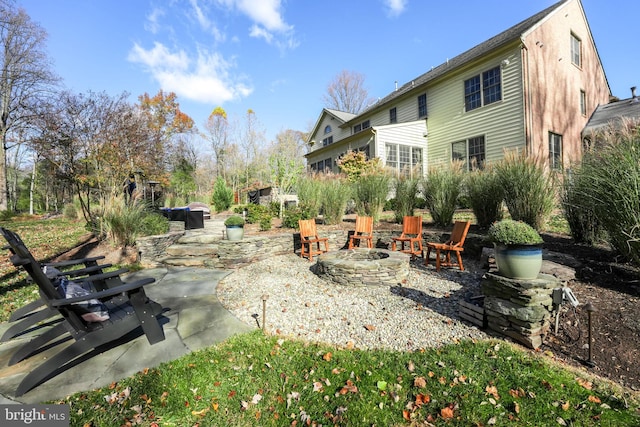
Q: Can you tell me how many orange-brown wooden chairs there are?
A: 4